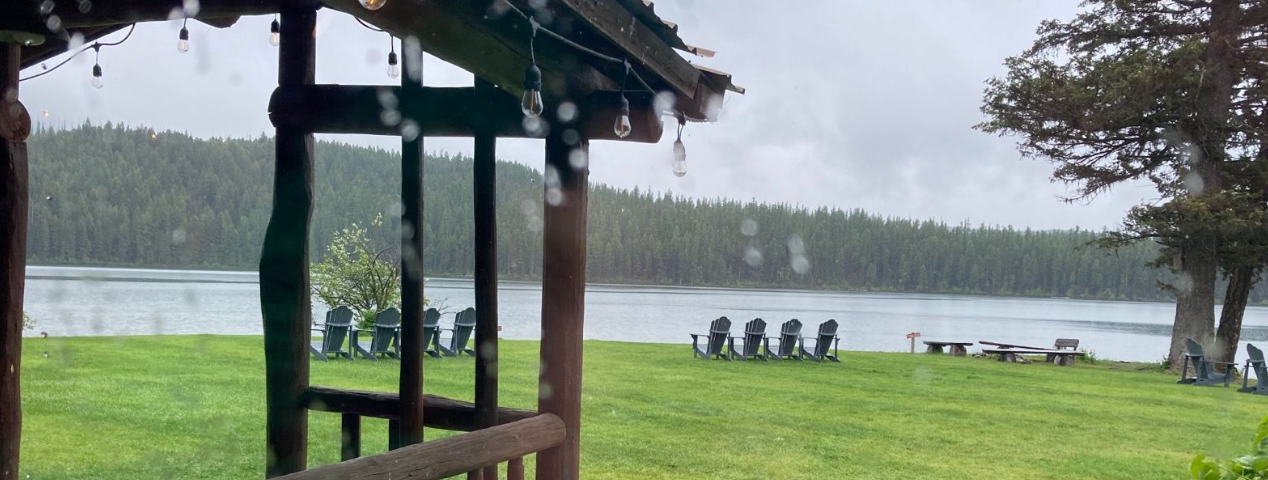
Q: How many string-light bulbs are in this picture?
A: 8